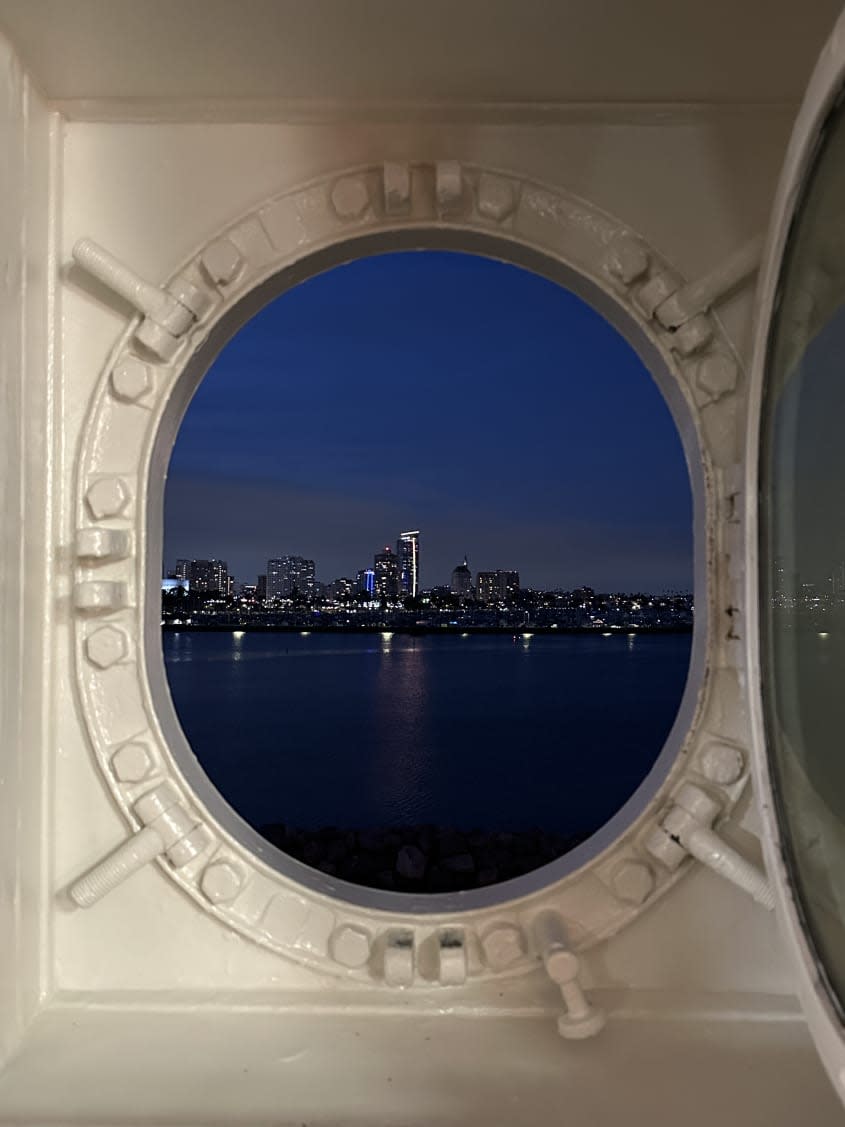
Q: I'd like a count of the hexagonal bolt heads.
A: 14